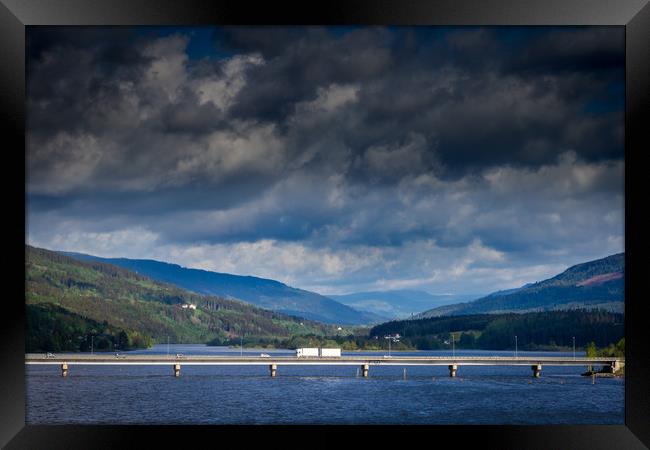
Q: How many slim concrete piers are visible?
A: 6